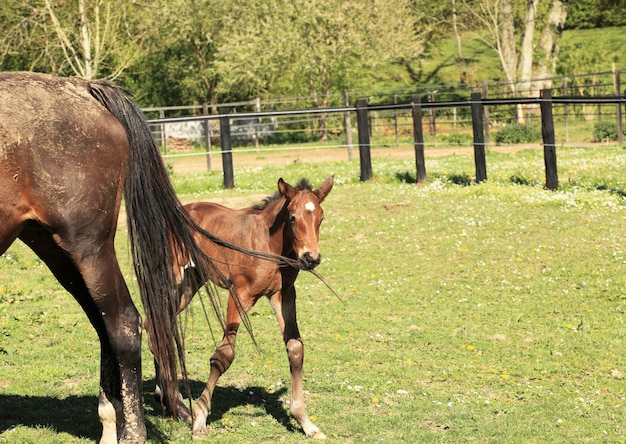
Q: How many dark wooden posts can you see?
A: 5